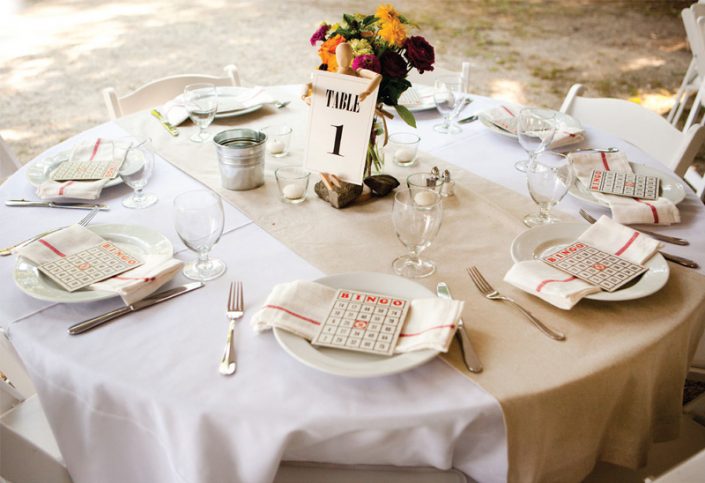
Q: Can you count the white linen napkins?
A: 8